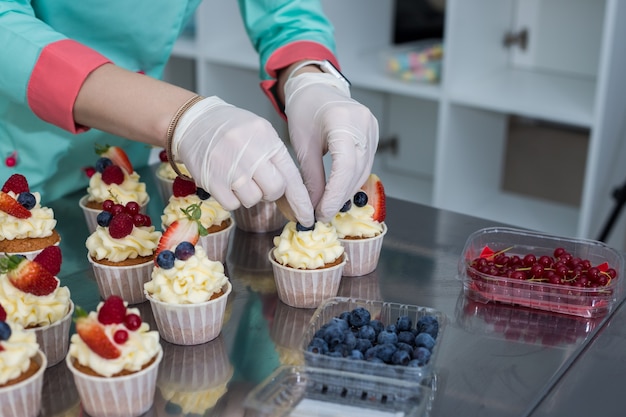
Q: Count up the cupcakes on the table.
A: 12